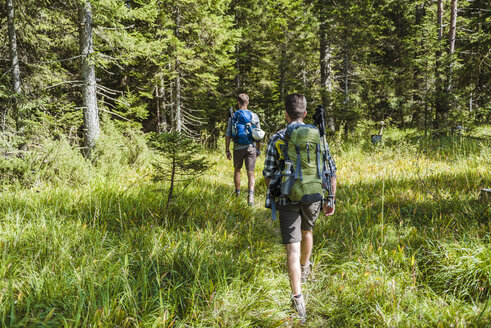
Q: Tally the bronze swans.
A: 0